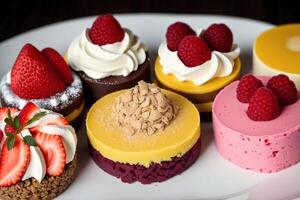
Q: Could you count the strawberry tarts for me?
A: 2